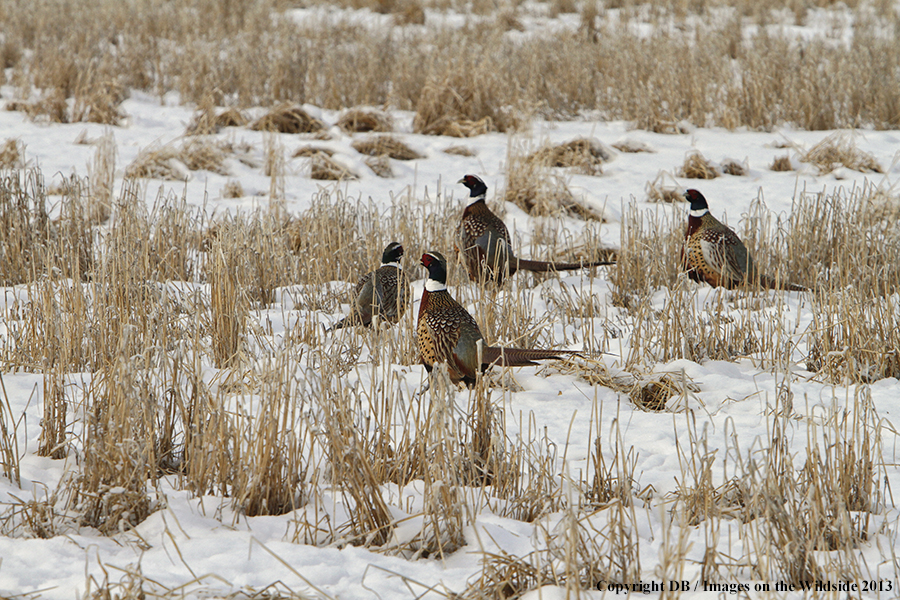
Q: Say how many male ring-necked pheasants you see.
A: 4